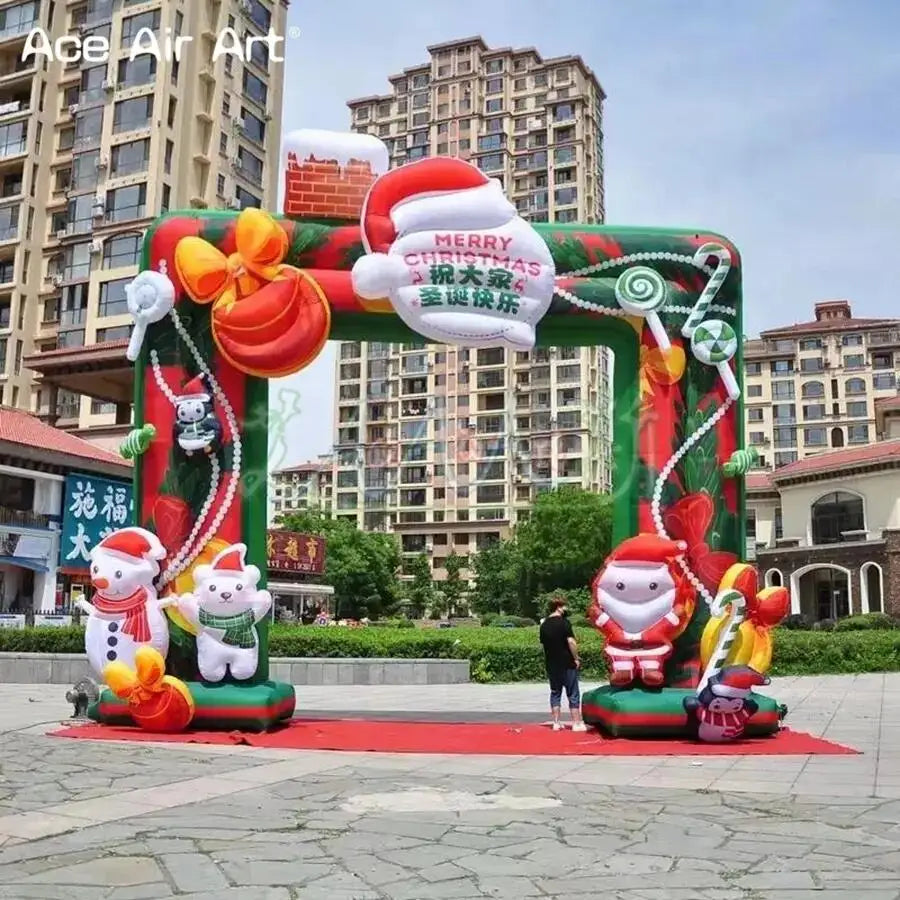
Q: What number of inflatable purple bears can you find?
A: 0